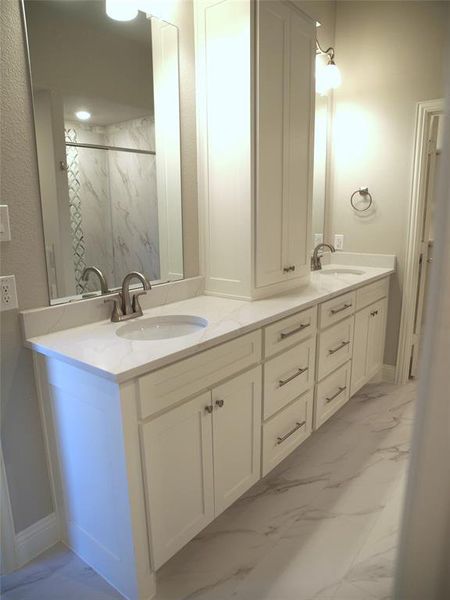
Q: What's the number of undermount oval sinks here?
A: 2